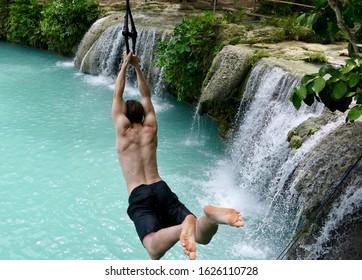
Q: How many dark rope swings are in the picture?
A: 1